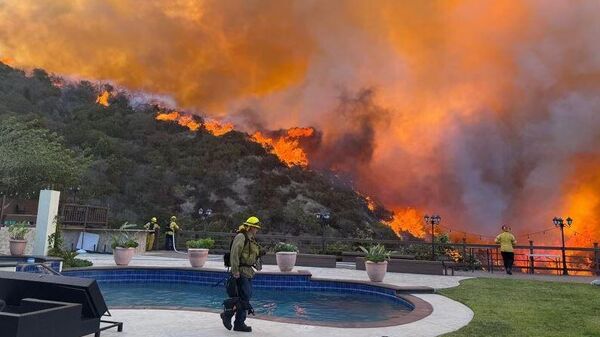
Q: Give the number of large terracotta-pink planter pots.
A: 5